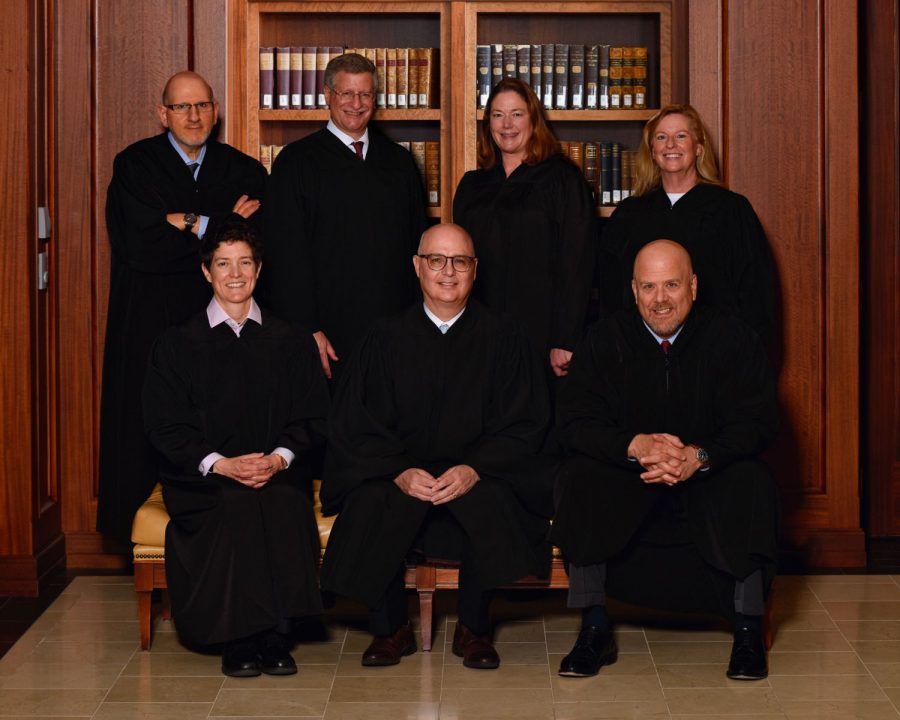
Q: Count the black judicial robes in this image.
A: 7